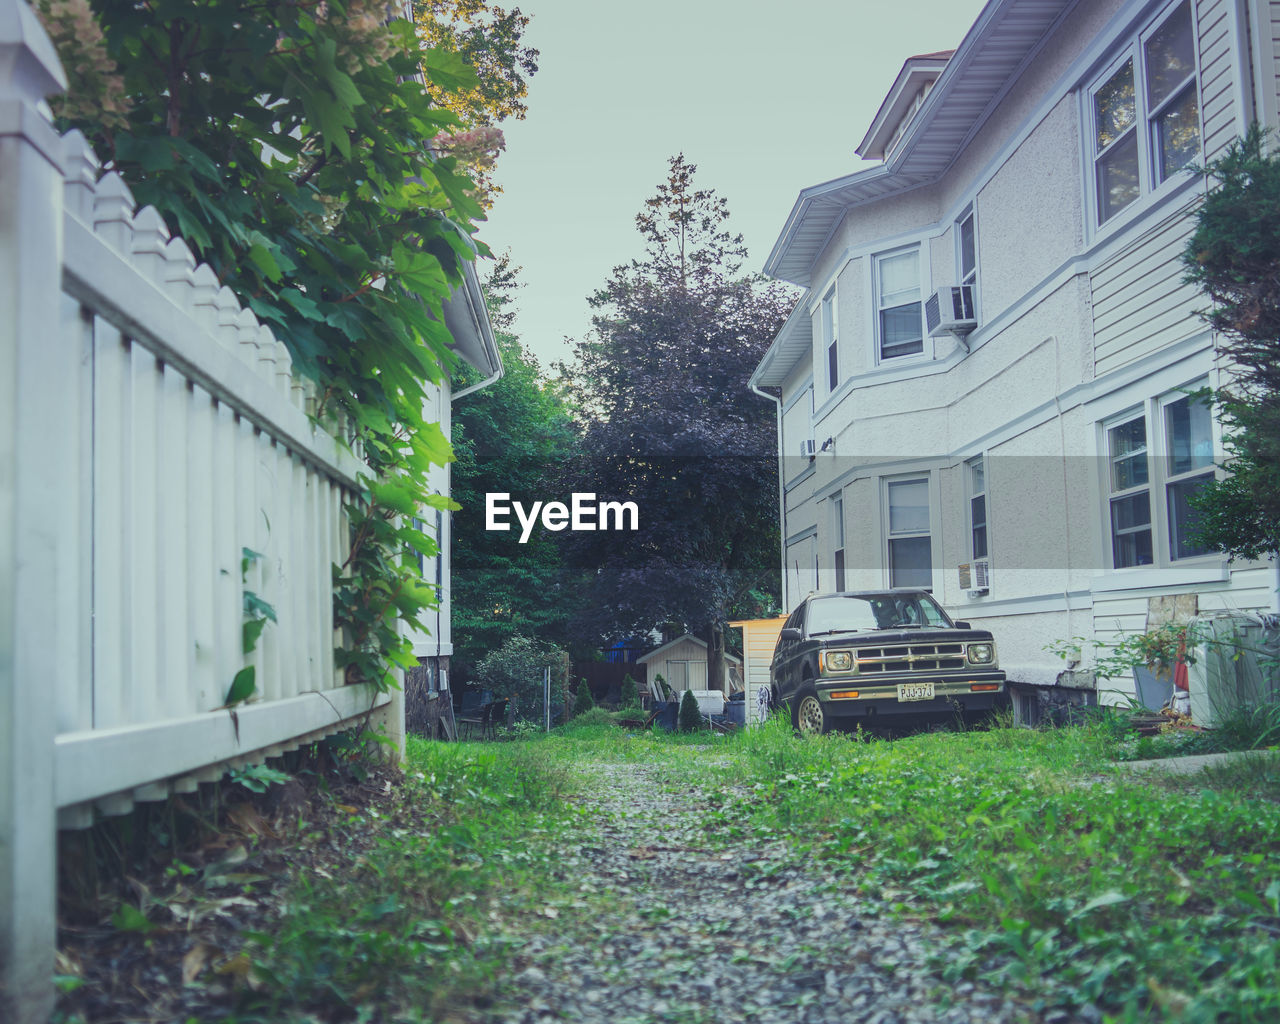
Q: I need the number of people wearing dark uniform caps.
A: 0